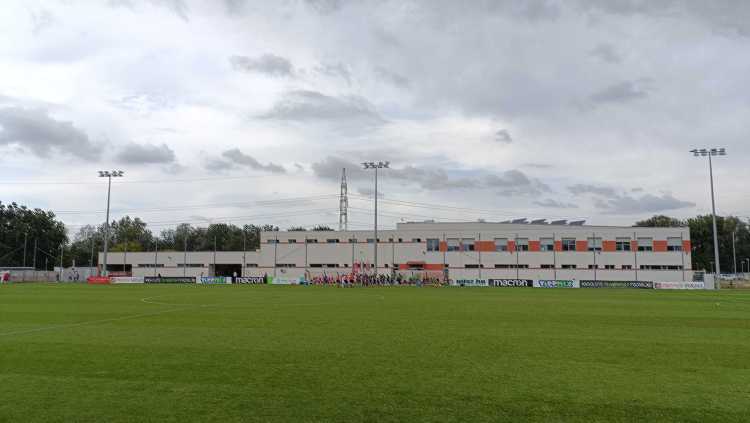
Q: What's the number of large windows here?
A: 11